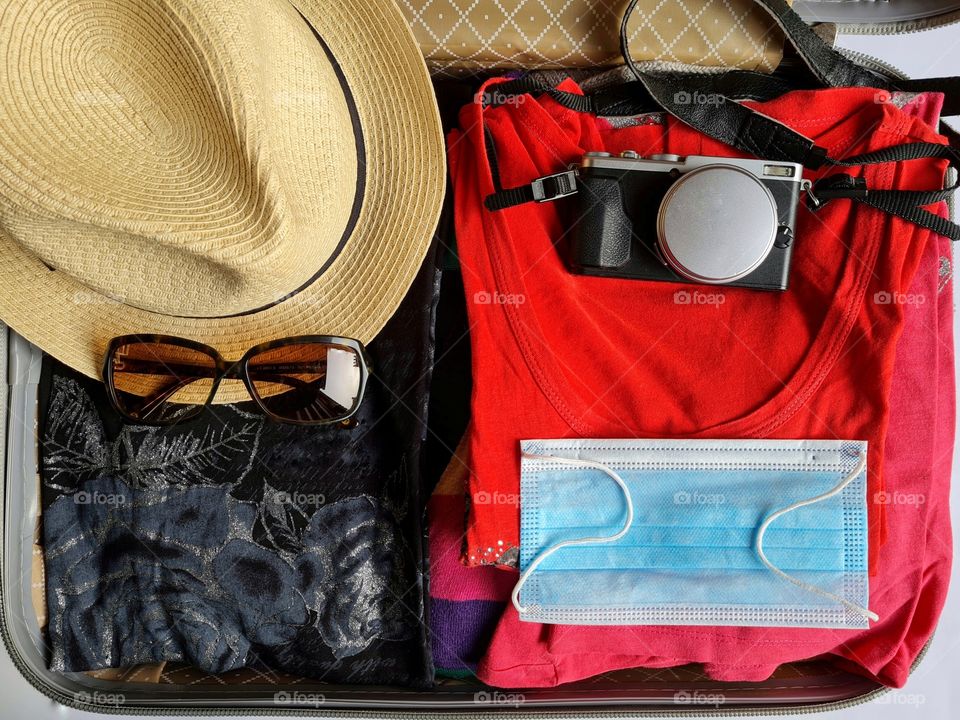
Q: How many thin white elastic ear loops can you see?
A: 2